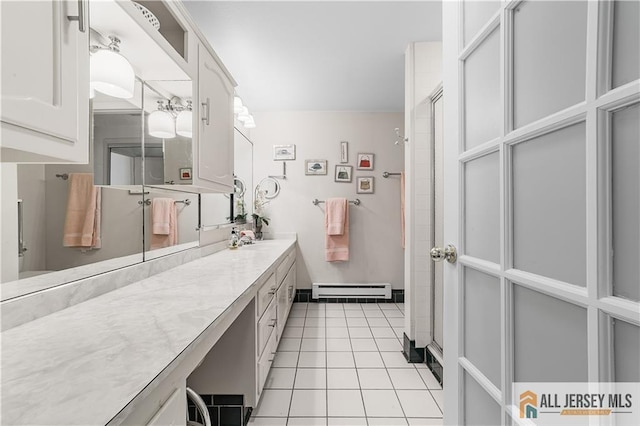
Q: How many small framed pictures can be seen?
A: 6